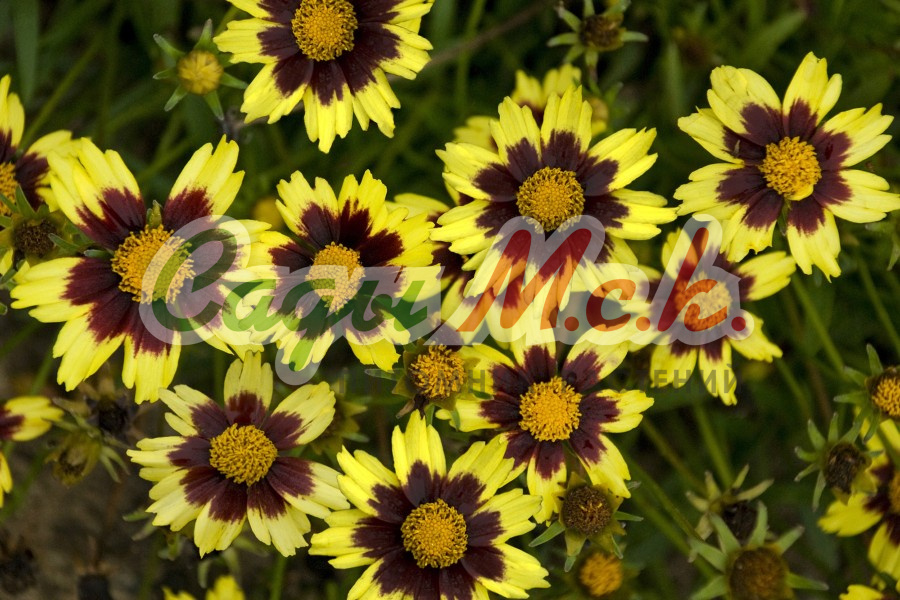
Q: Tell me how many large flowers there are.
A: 9